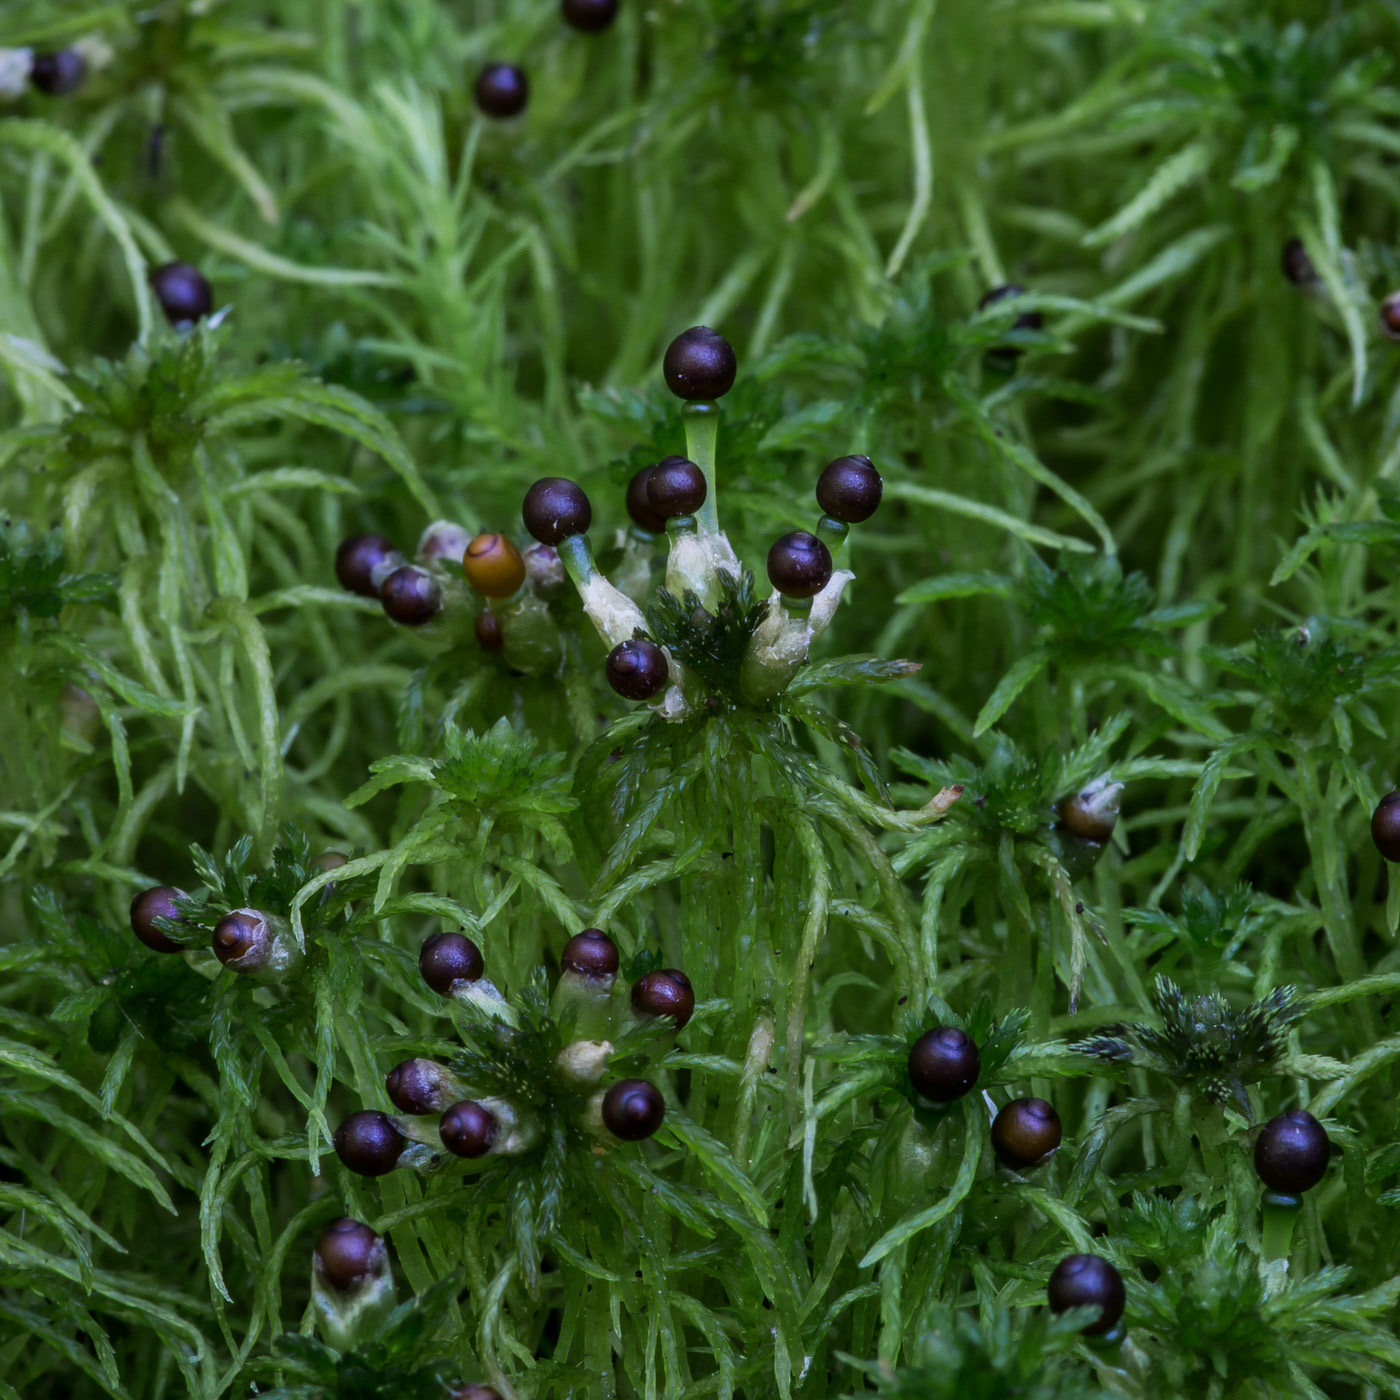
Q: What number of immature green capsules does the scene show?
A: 0